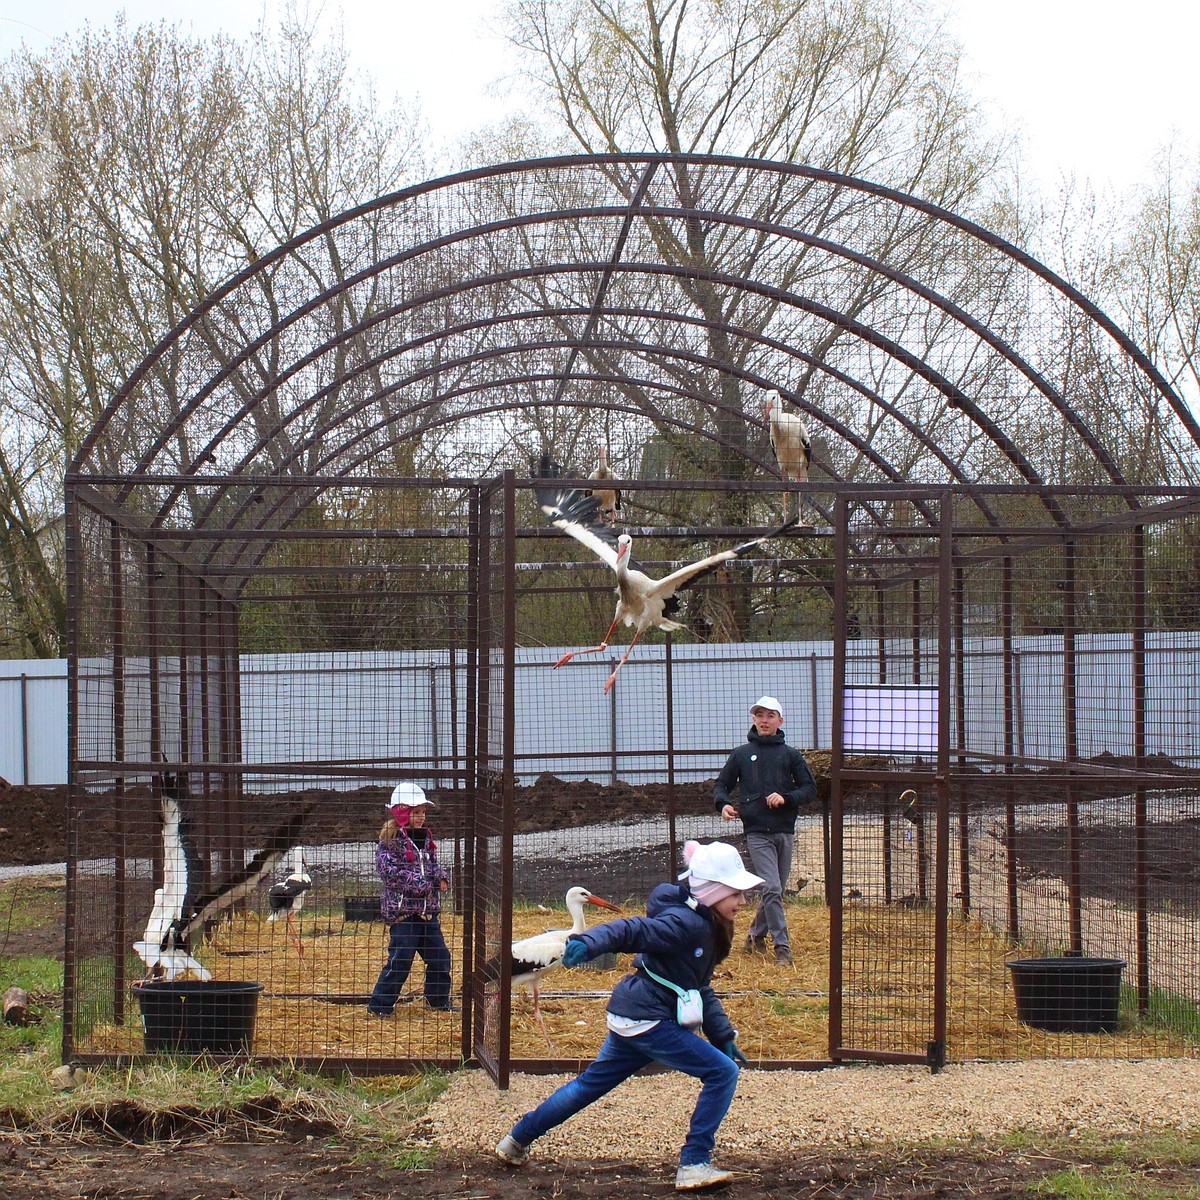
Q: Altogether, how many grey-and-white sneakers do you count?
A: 2